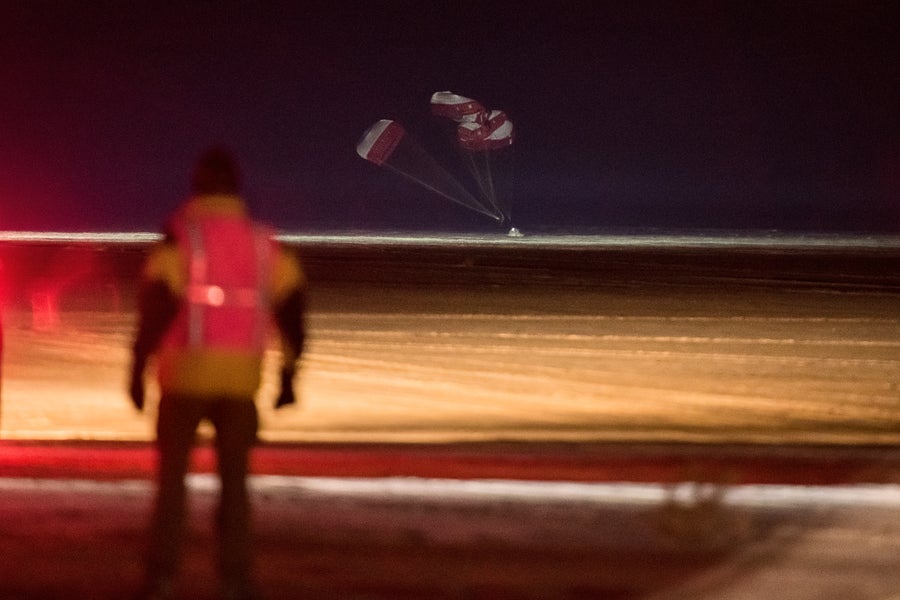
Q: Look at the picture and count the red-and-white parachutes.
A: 3